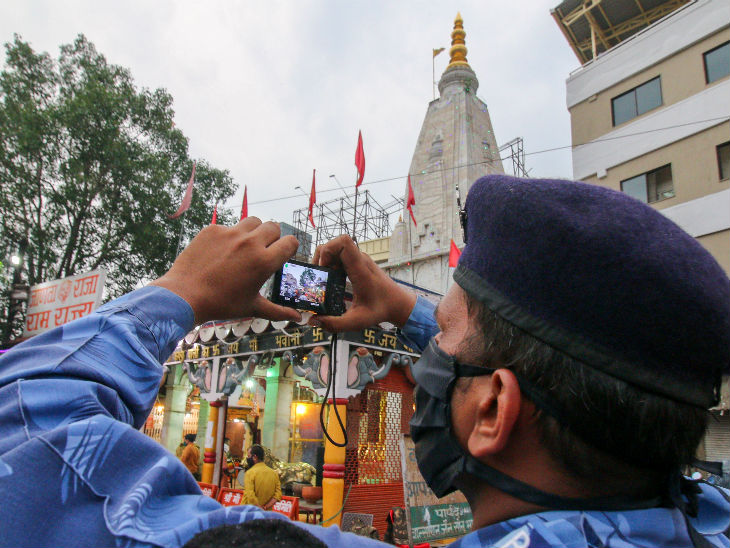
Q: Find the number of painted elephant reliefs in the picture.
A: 4